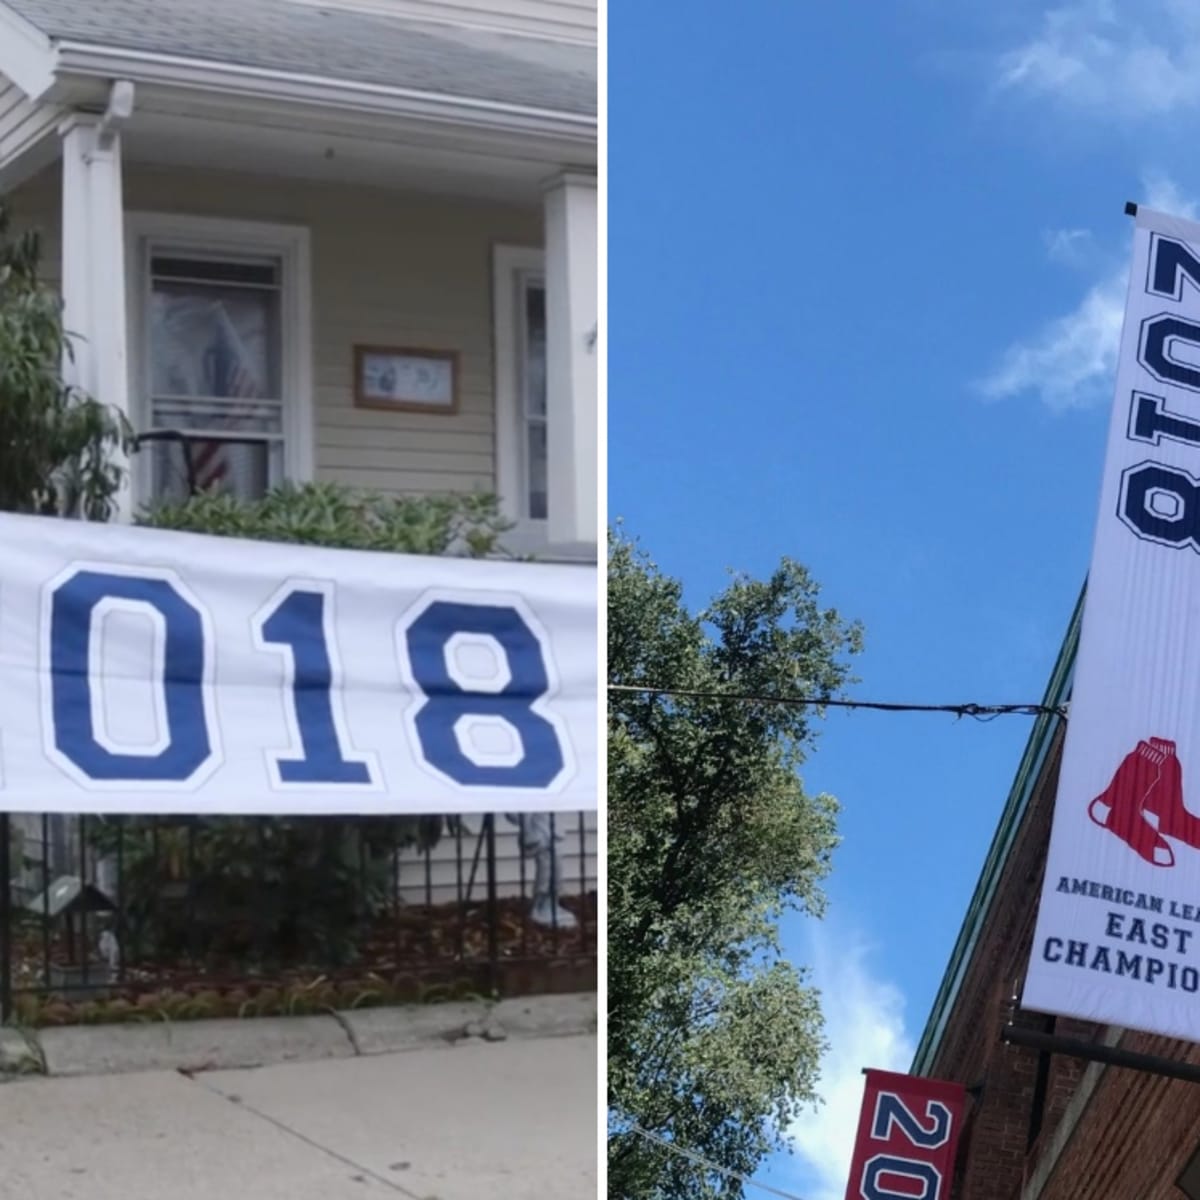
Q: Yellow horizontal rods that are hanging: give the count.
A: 0